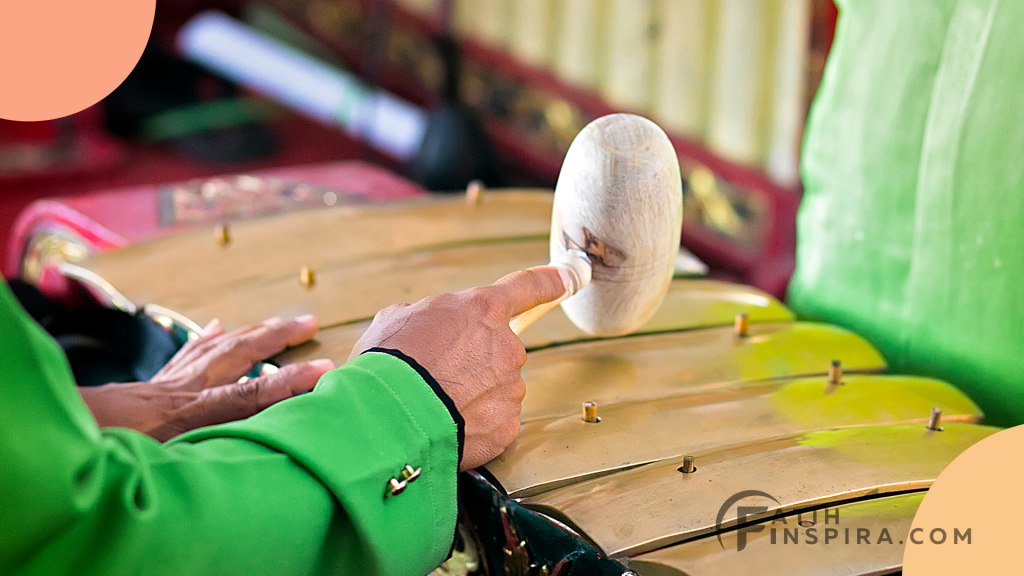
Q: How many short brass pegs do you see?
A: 8